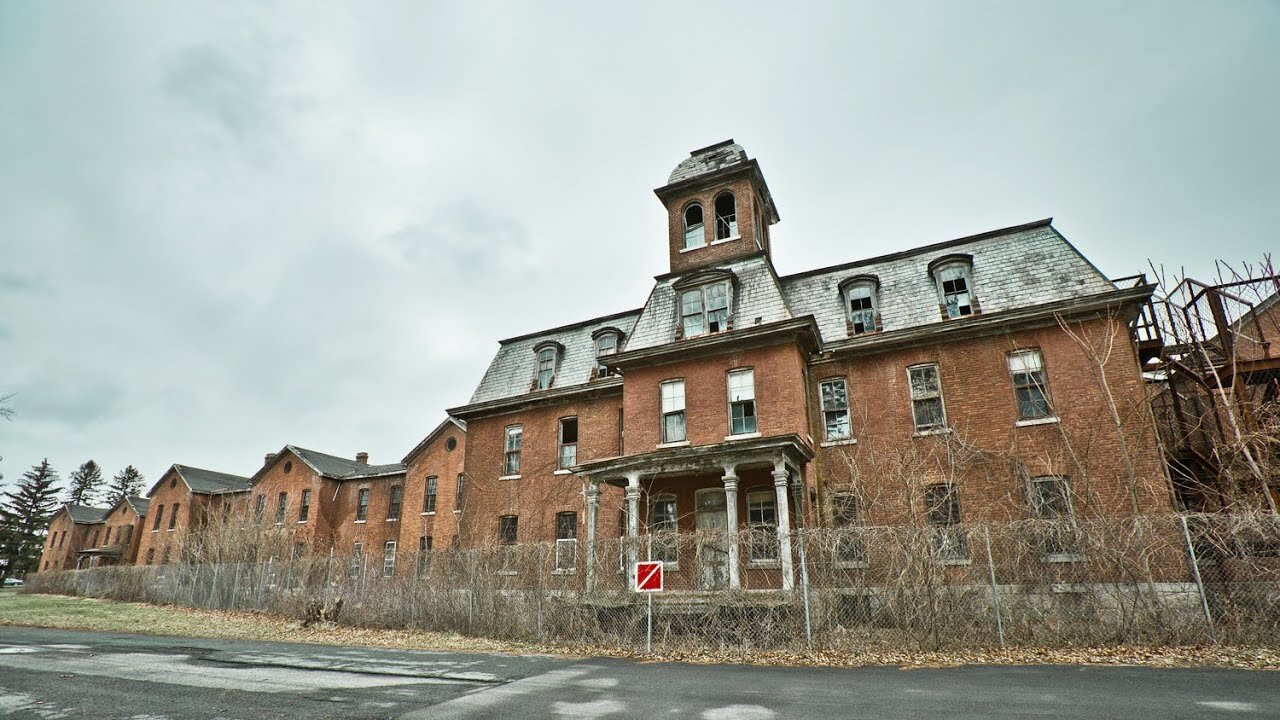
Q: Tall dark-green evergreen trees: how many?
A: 3